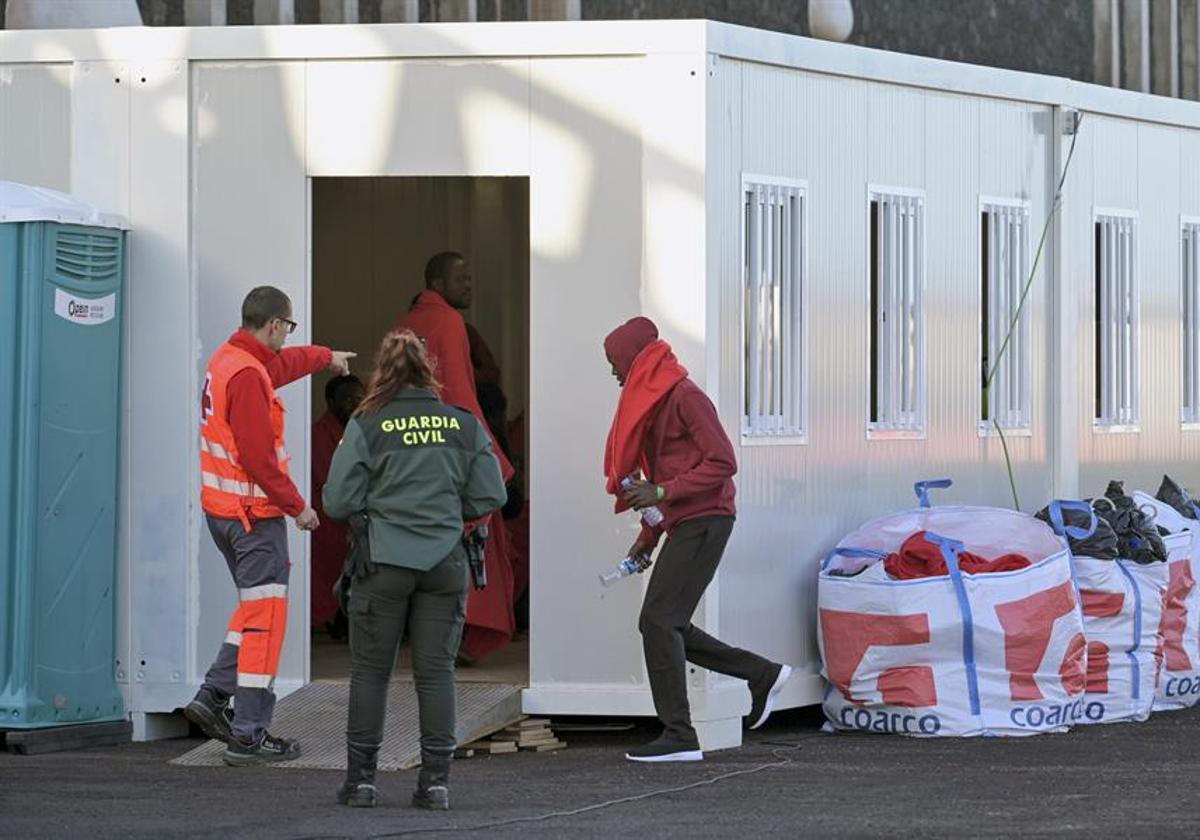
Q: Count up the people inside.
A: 2